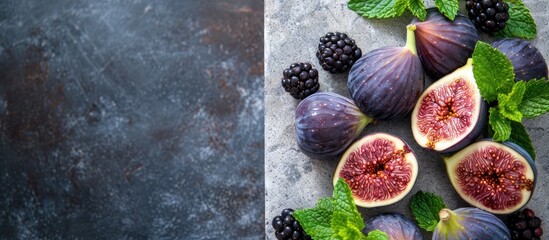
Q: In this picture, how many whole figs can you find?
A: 6